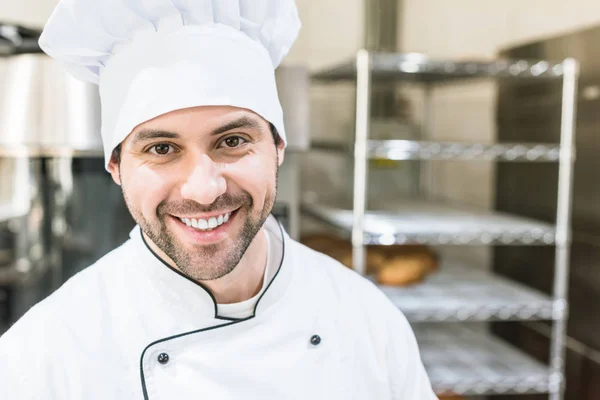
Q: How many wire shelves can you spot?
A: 5